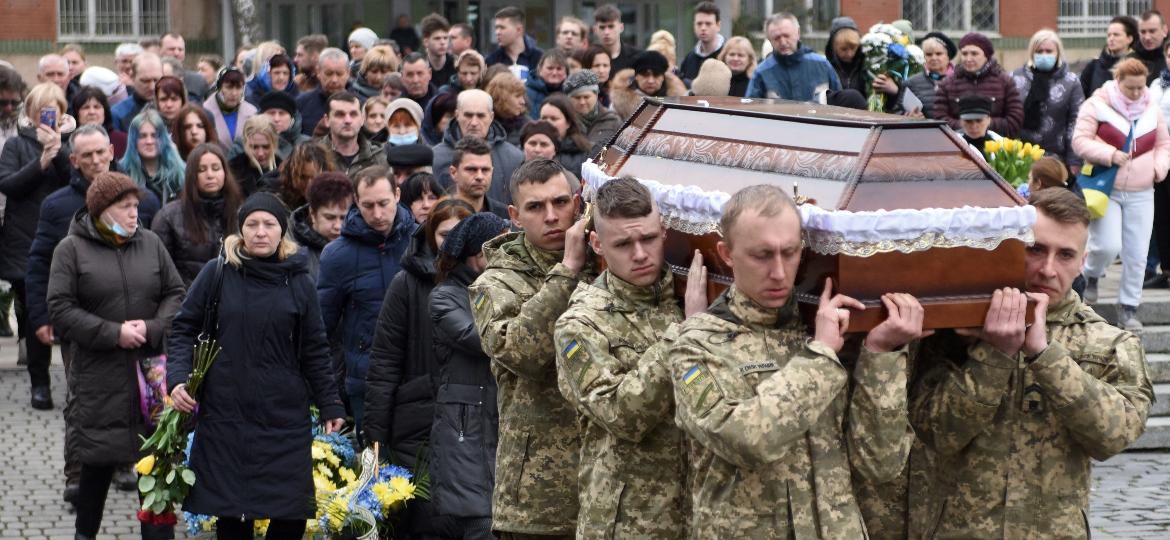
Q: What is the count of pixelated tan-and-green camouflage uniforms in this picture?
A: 4